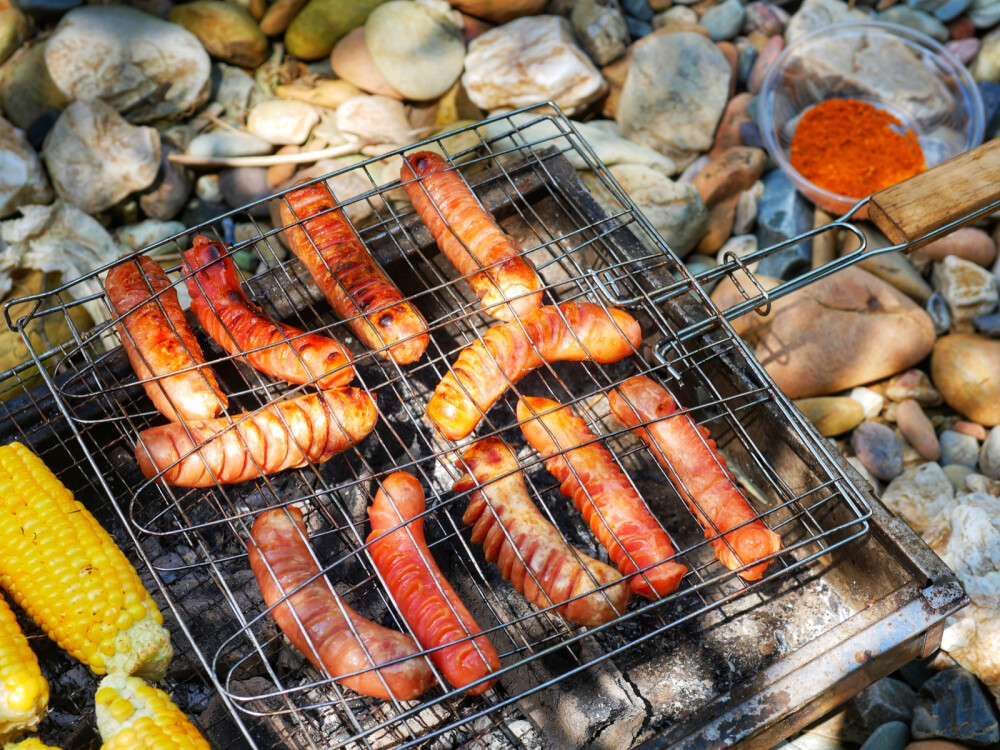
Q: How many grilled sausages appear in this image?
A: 11